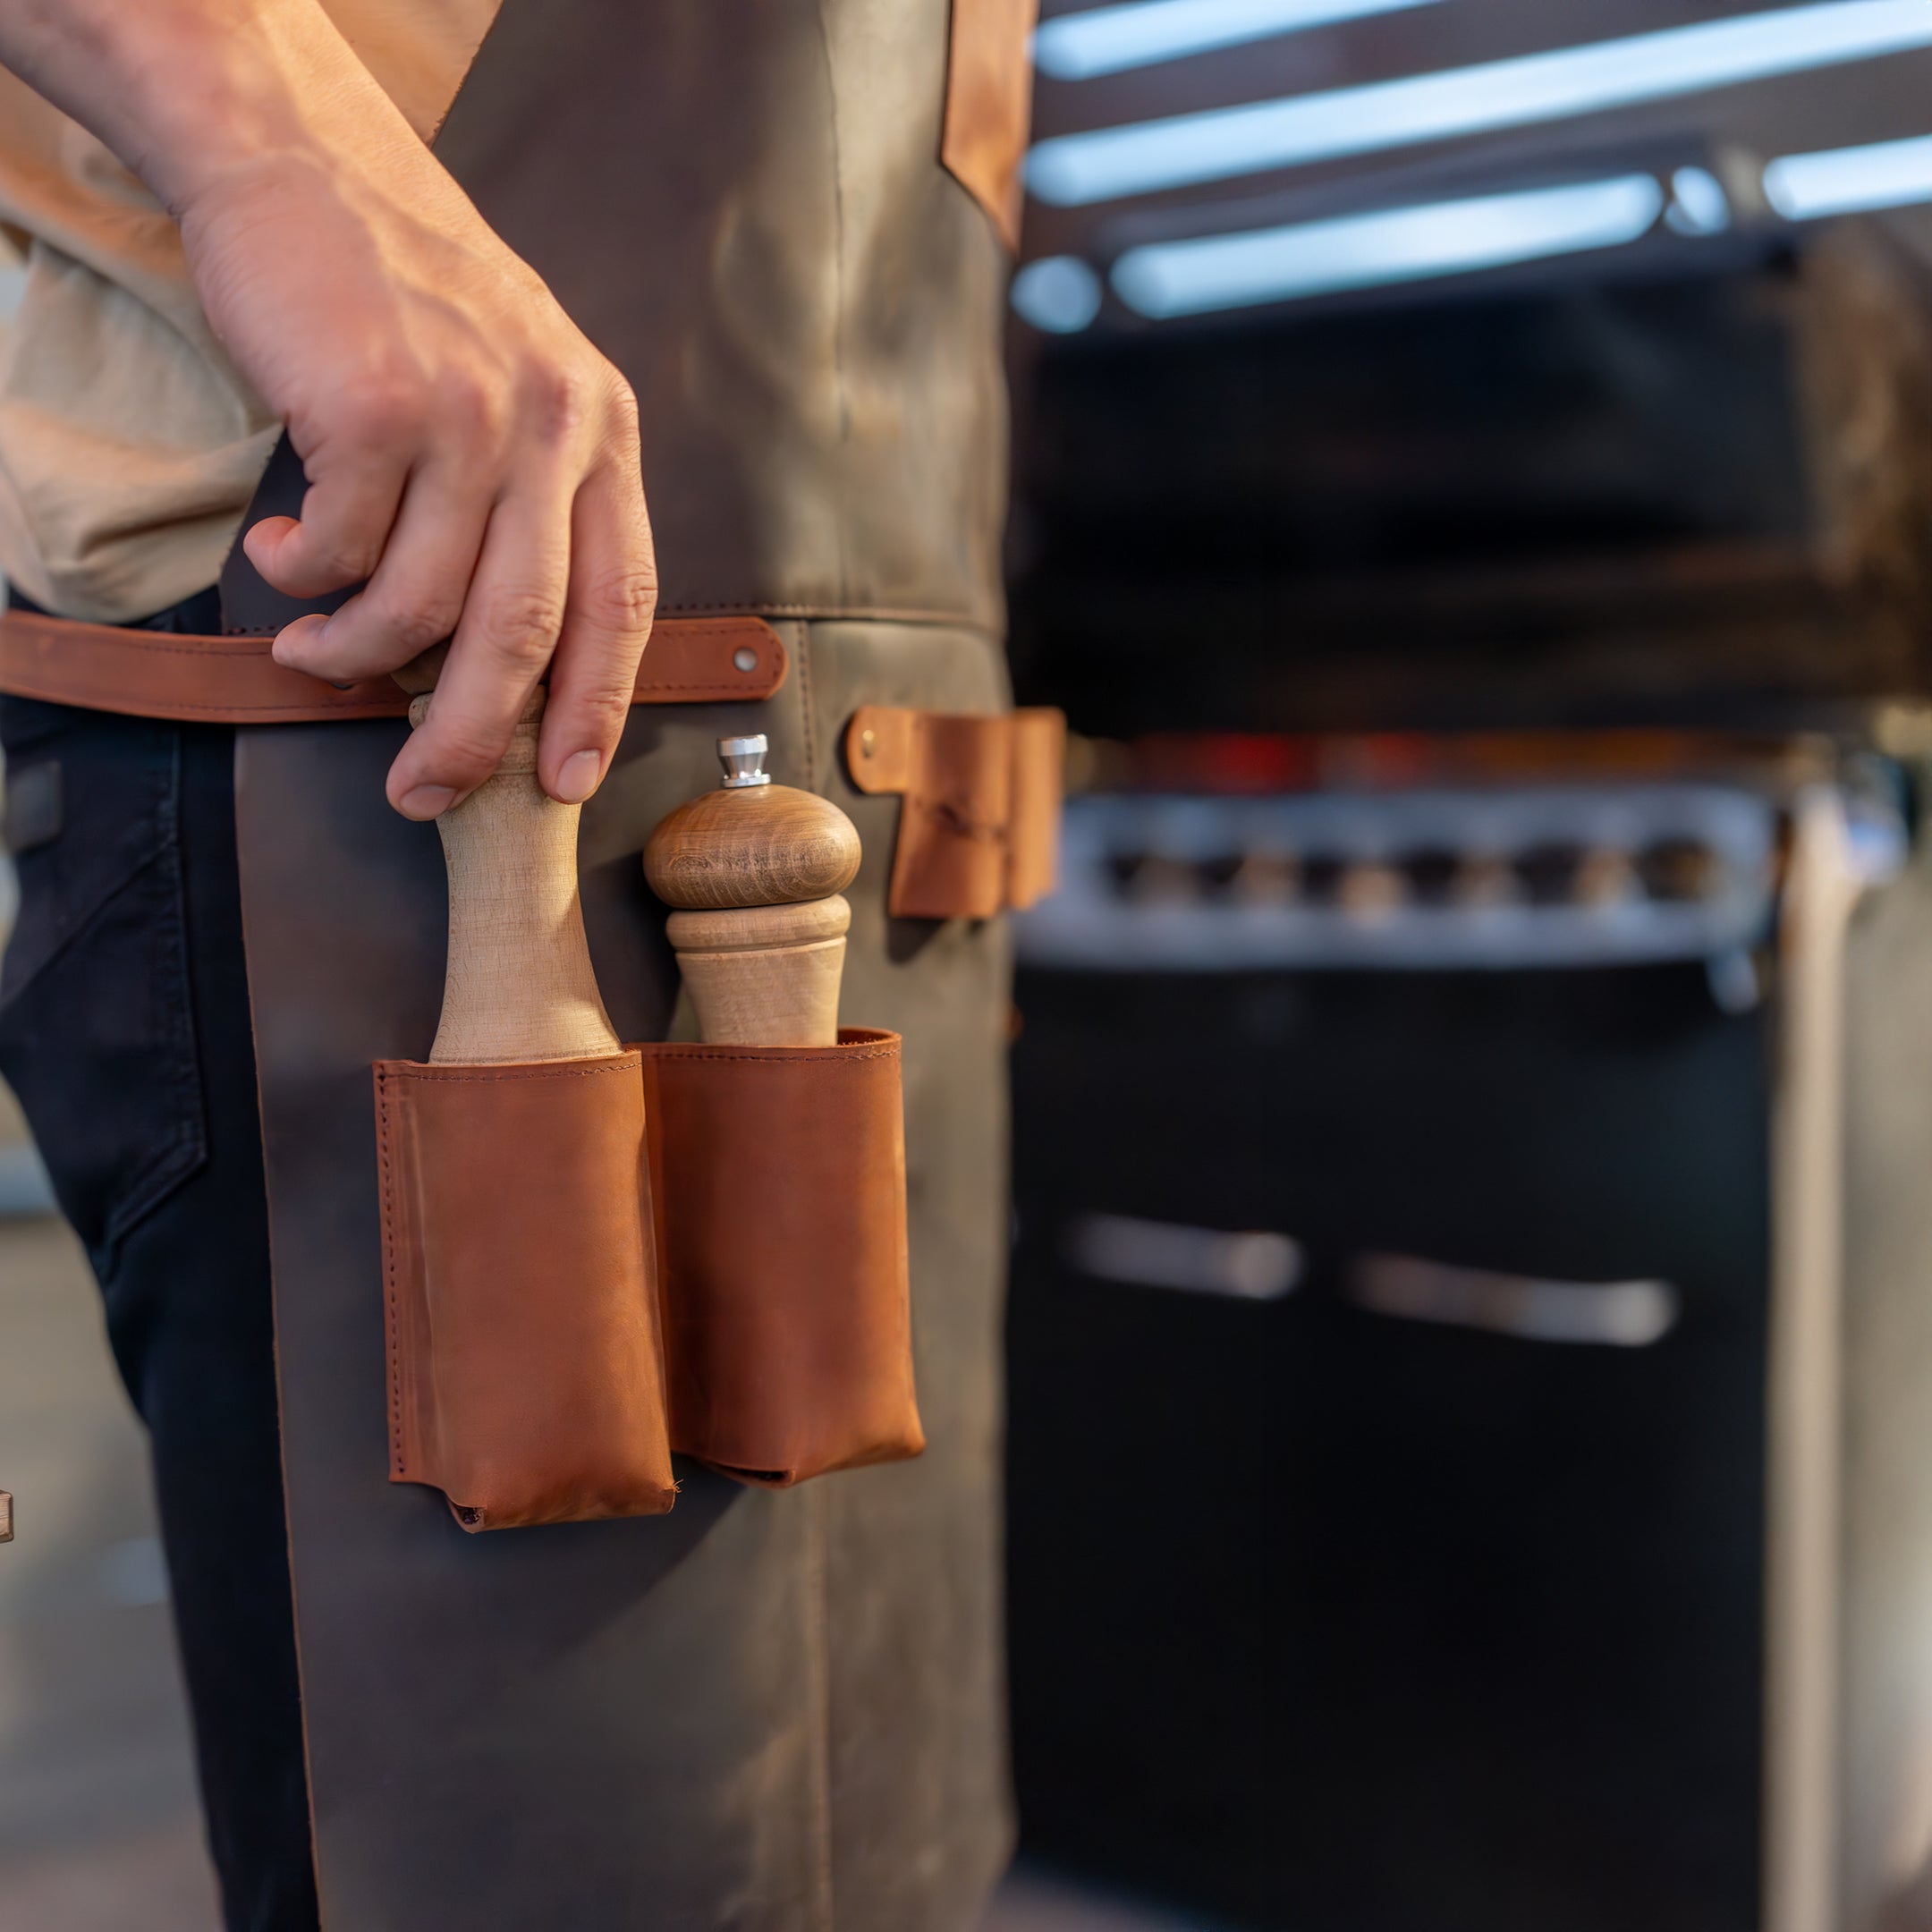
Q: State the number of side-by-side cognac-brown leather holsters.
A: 2